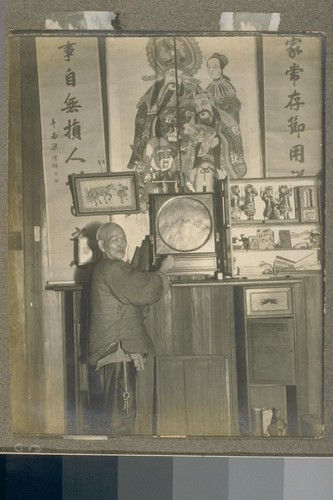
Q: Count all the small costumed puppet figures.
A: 4